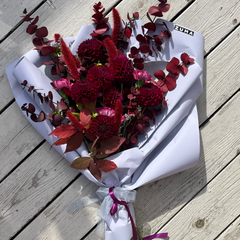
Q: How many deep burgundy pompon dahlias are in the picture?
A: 7